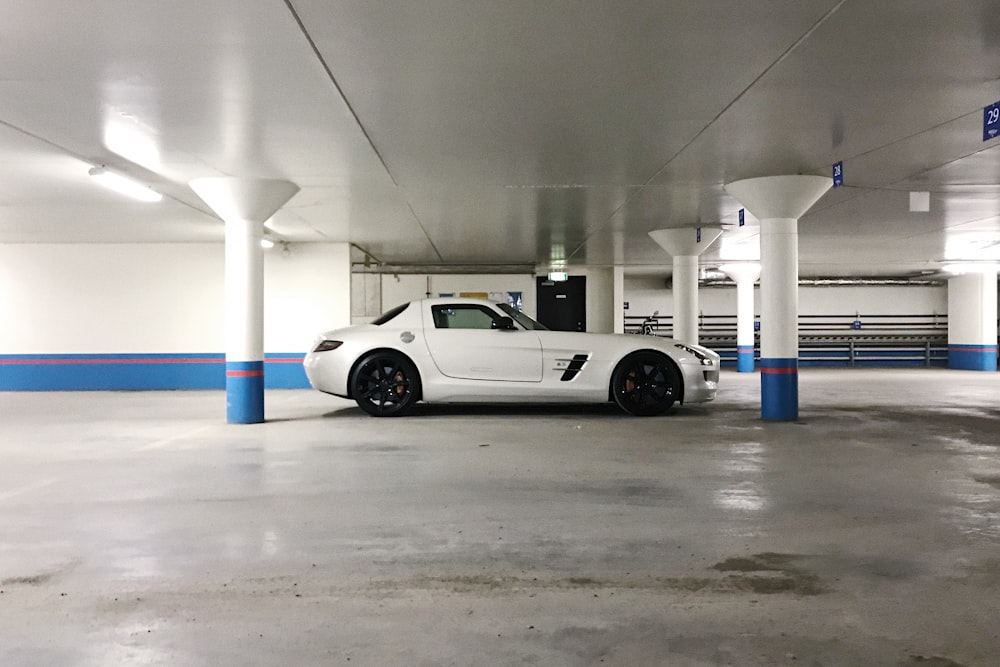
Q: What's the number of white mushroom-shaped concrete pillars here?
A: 4